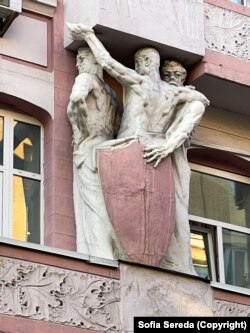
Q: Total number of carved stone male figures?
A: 3